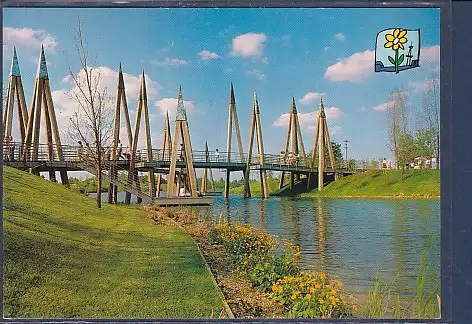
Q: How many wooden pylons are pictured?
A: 11